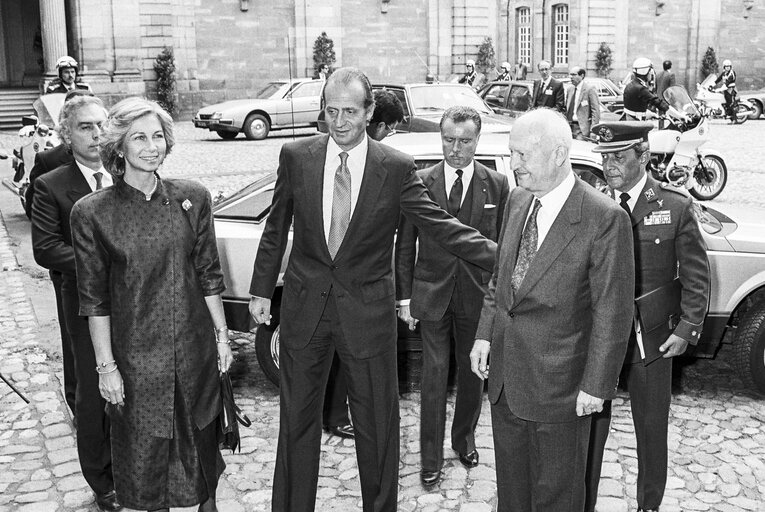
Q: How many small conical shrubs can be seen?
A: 5